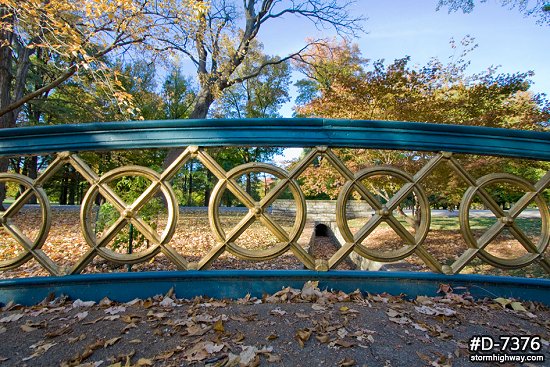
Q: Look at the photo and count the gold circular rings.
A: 5